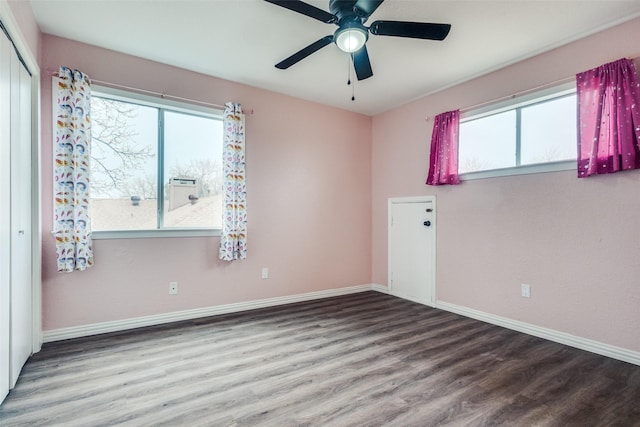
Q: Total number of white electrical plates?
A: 3